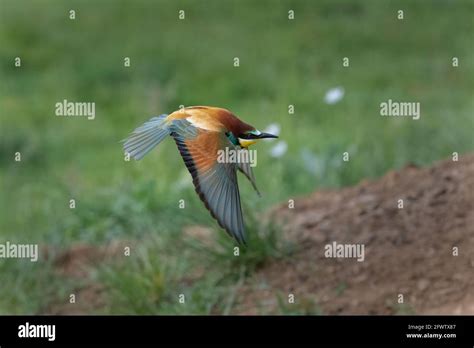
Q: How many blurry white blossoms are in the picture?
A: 3